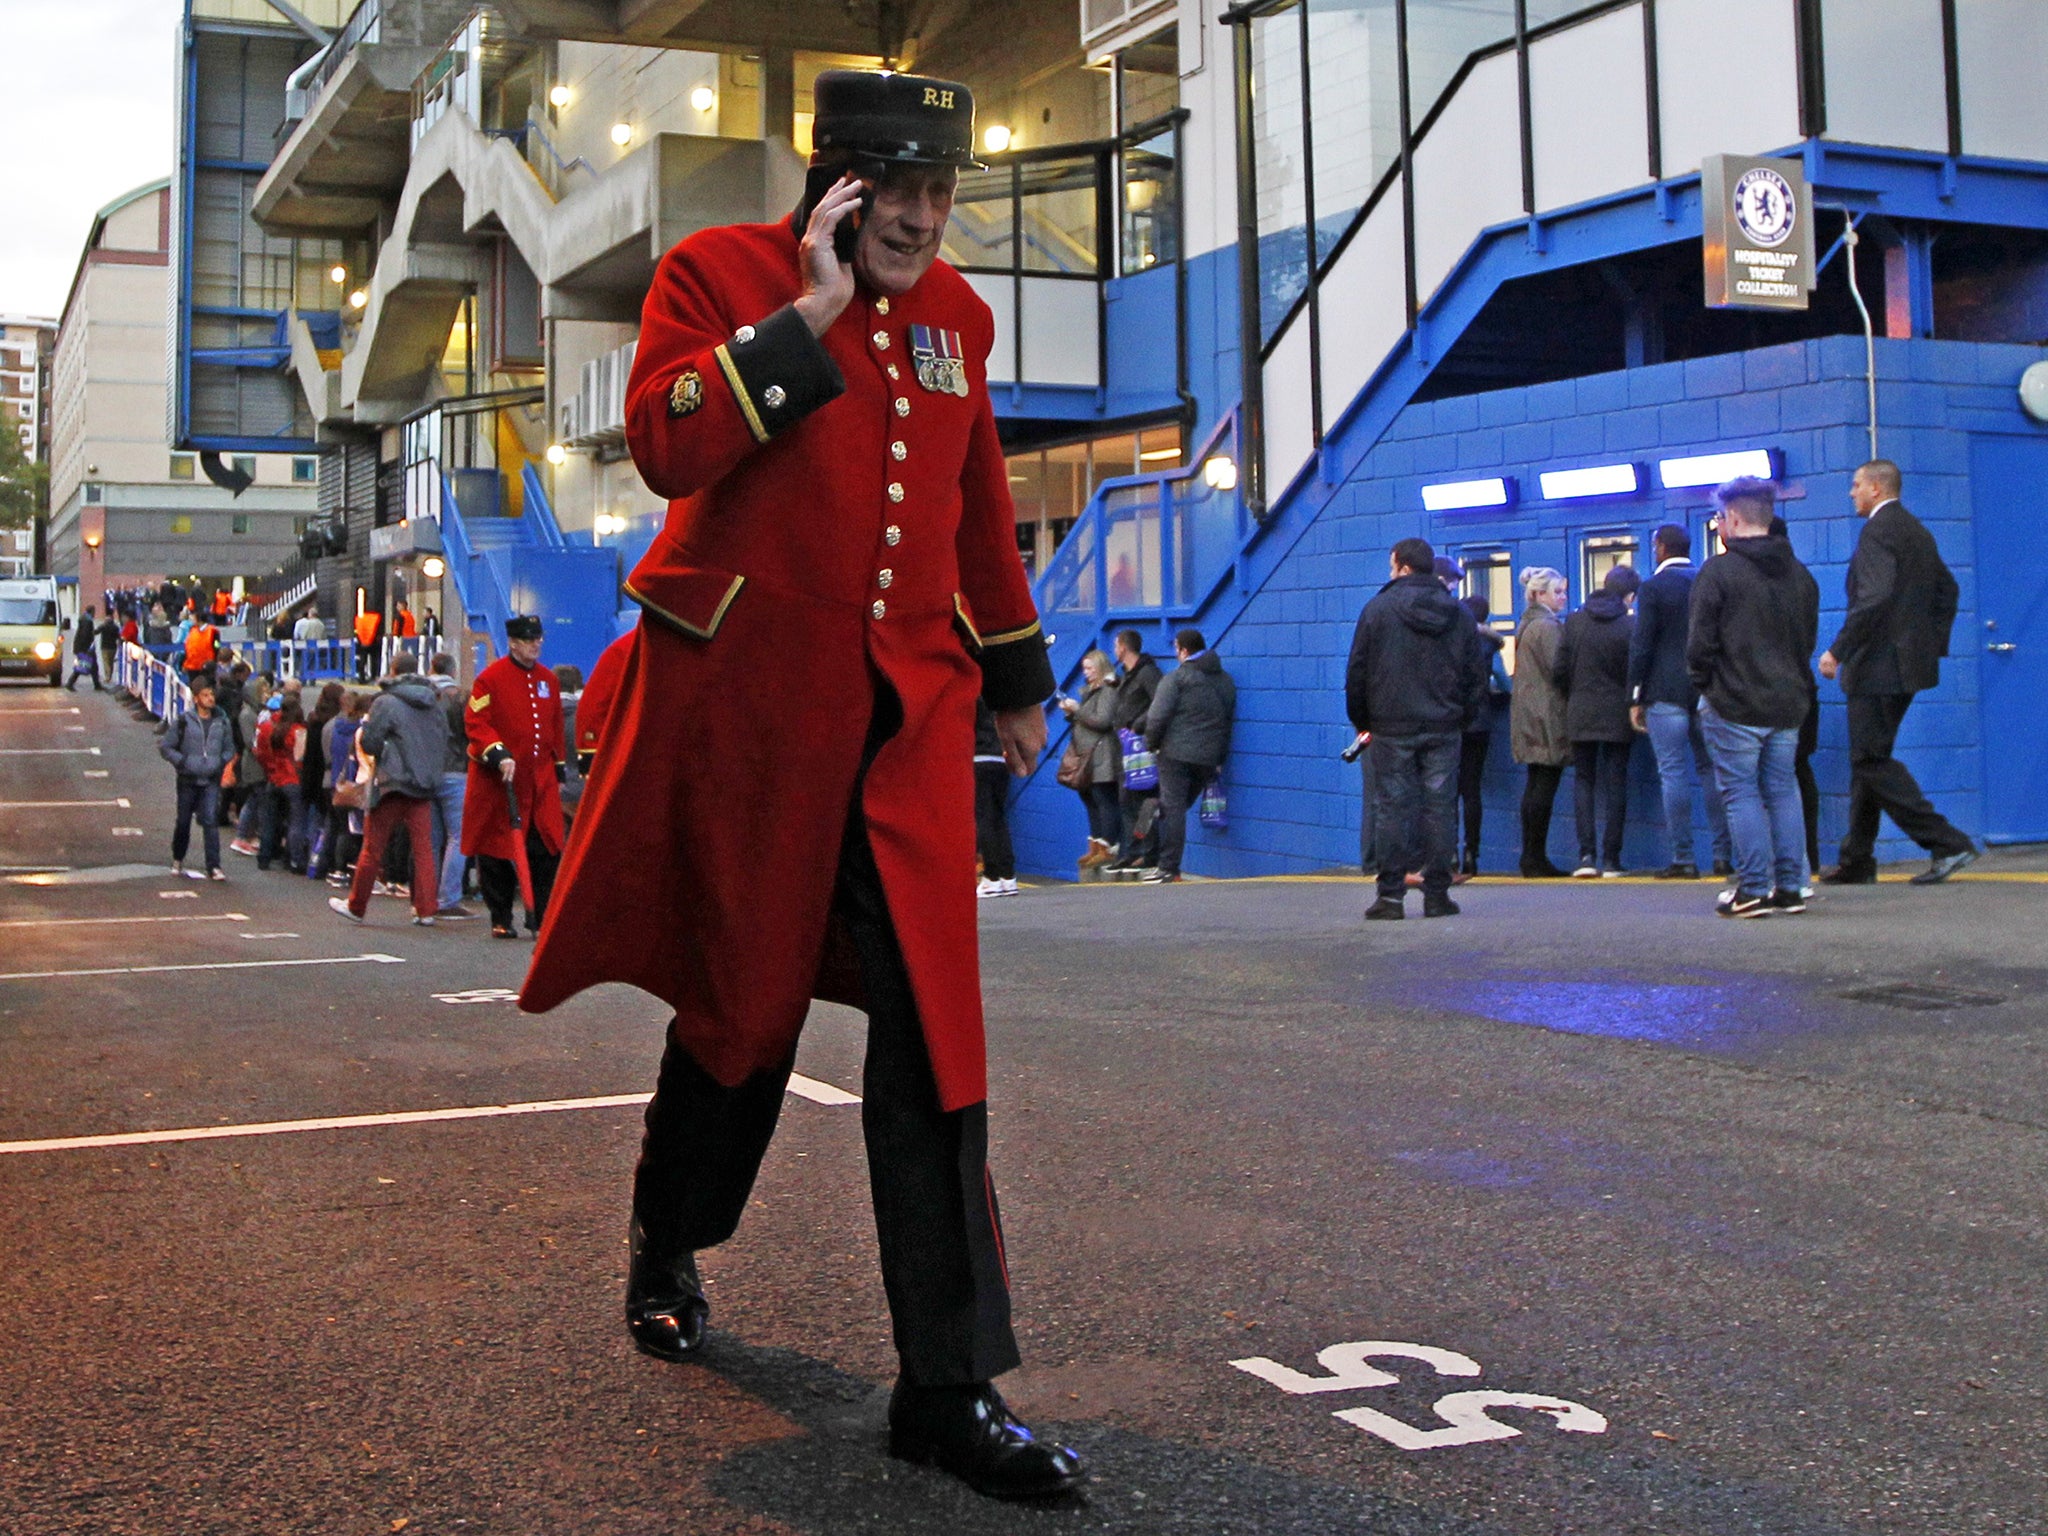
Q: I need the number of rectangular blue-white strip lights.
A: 3